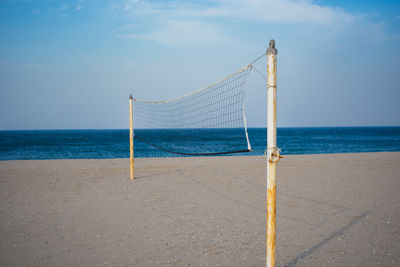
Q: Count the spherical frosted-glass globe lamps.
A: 0